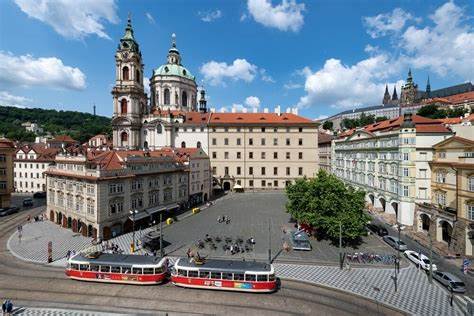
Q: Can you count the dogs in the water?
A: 0